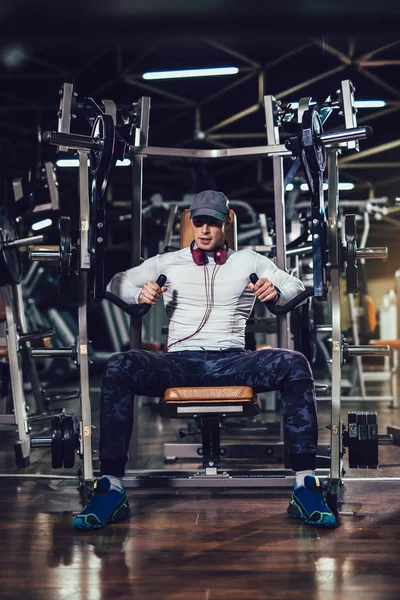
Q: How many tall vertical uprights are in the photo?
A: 4